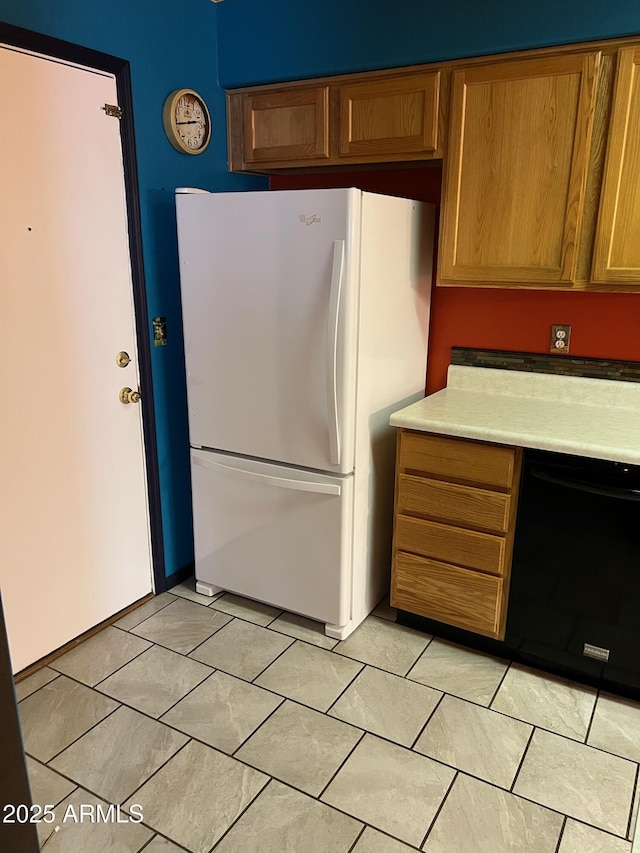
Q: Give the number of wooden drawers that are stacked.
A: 4